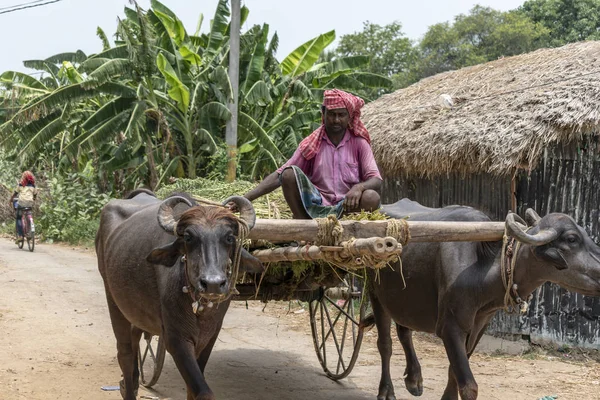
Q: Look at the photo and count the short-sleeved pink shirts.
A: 1